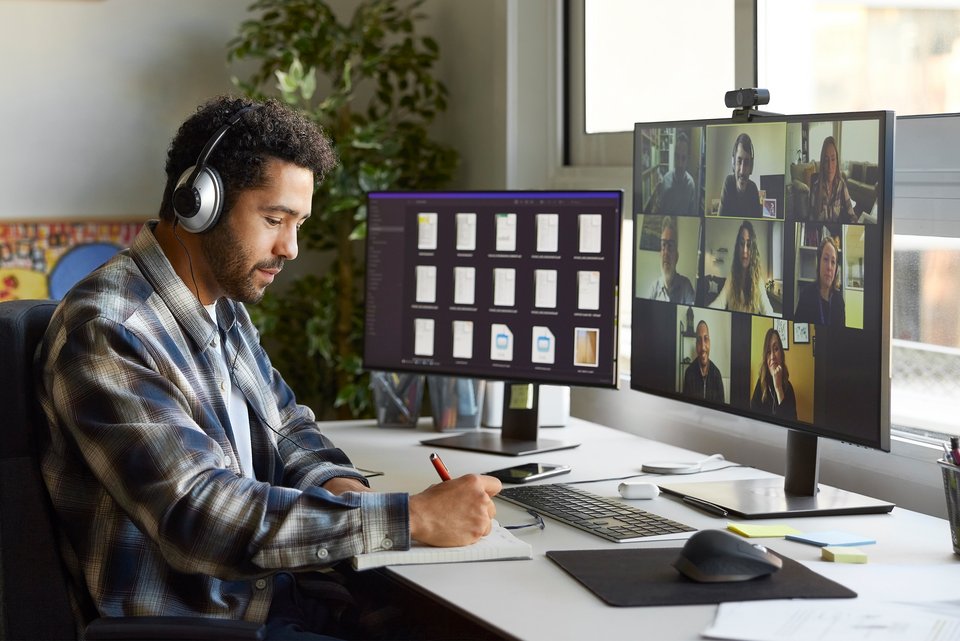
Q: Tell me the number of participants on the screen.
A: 8